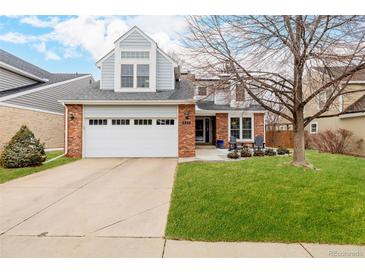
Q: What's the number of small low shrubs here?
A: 5